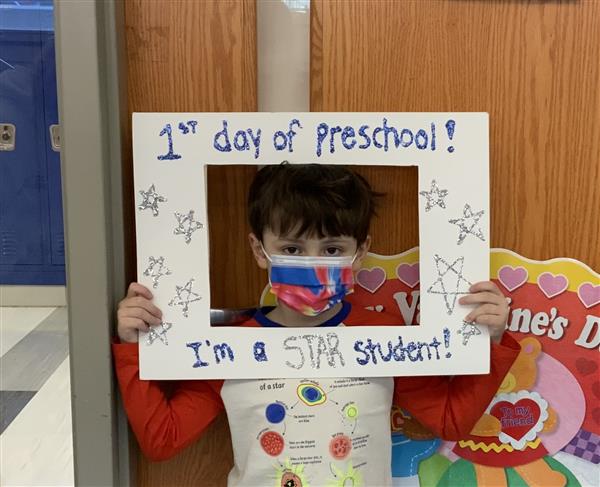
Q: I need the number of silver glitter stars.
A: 9